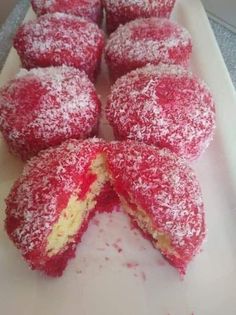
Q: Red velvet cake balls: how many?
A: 7